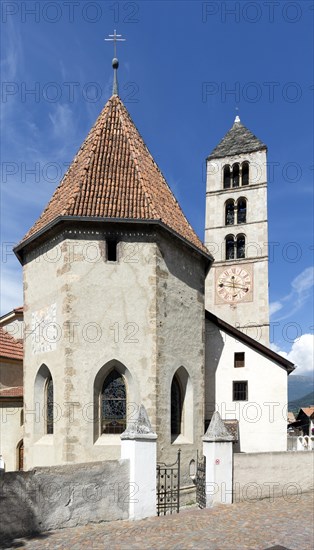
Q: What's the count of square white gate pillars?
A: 2